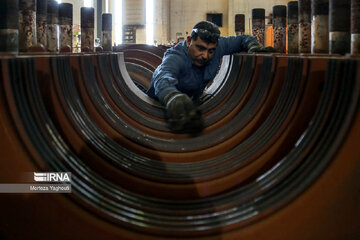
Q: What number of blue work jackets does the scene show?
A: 1